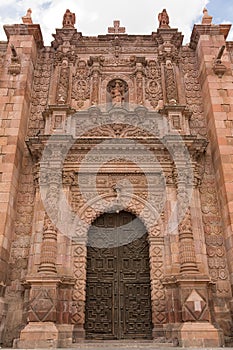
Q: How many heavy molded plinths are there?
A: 2